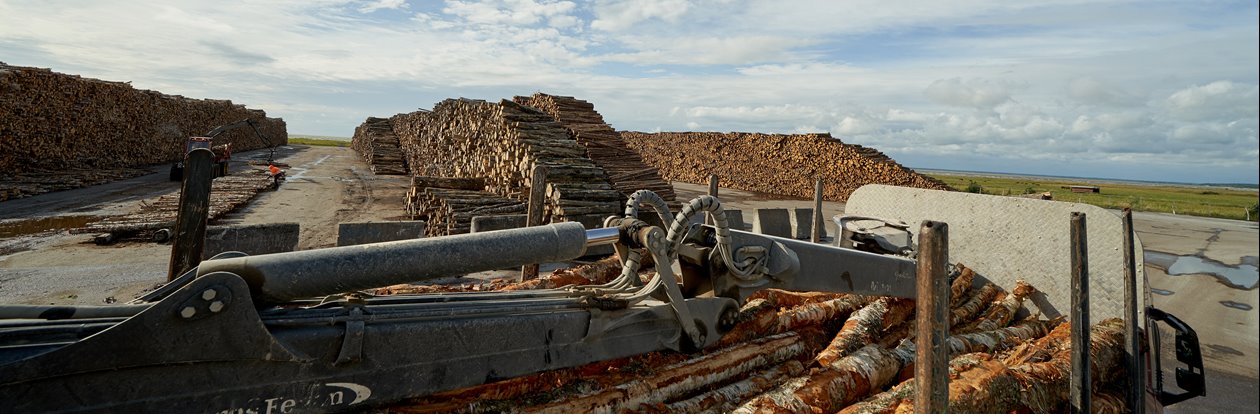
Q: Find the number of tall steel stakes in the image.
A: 7